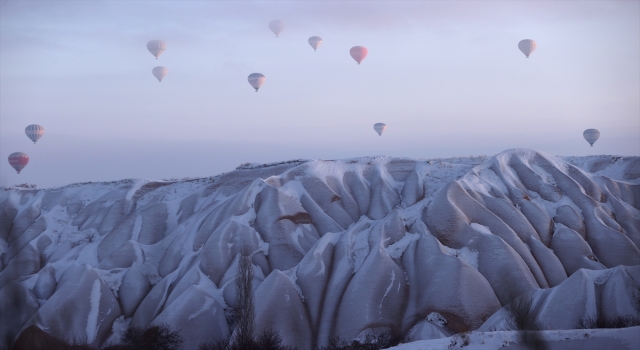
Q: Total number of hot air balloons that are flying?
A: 11